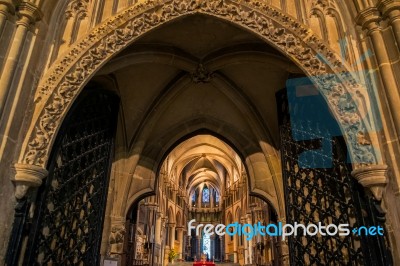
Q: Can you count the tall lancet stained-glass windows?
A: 3